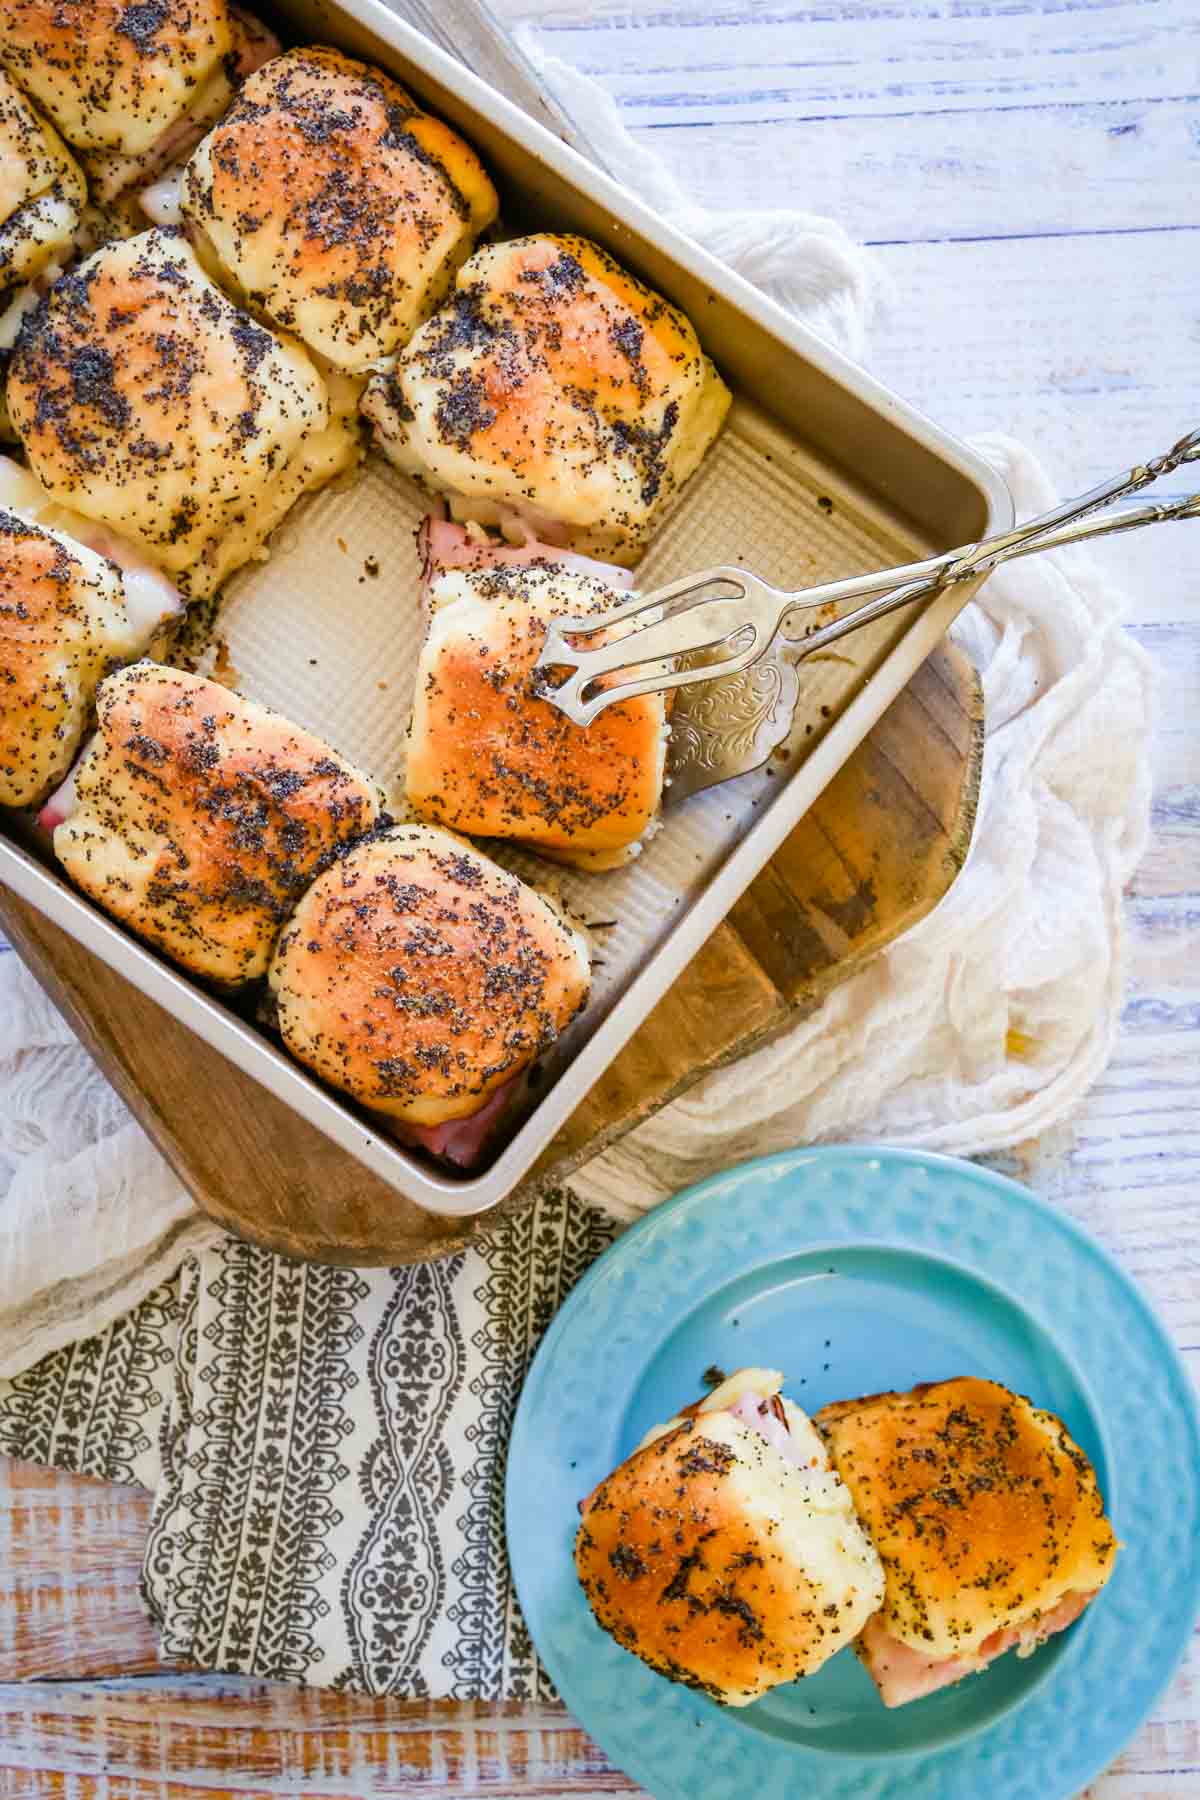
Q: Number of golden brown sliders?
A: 11